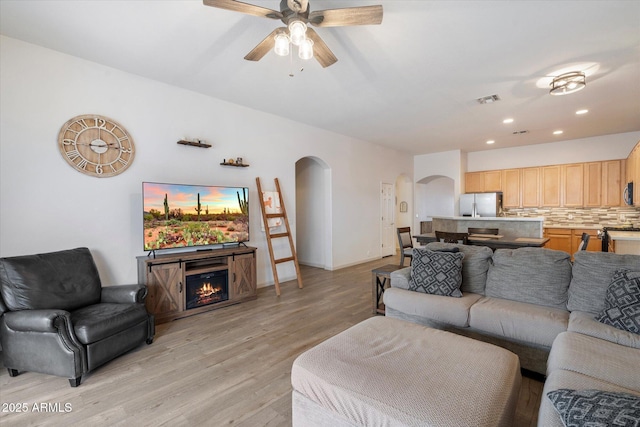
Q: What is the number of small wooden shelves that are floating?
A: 2